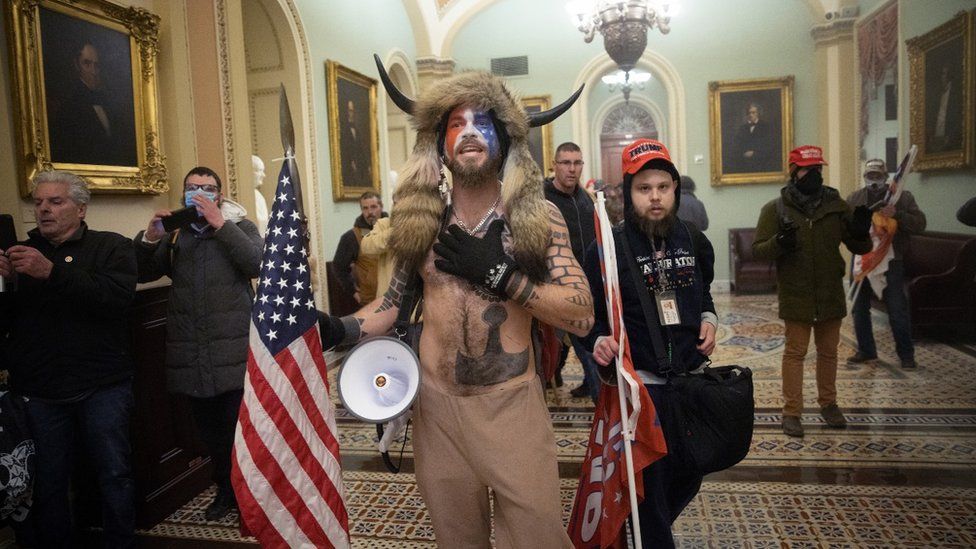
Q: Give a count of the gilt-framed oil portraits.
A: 5